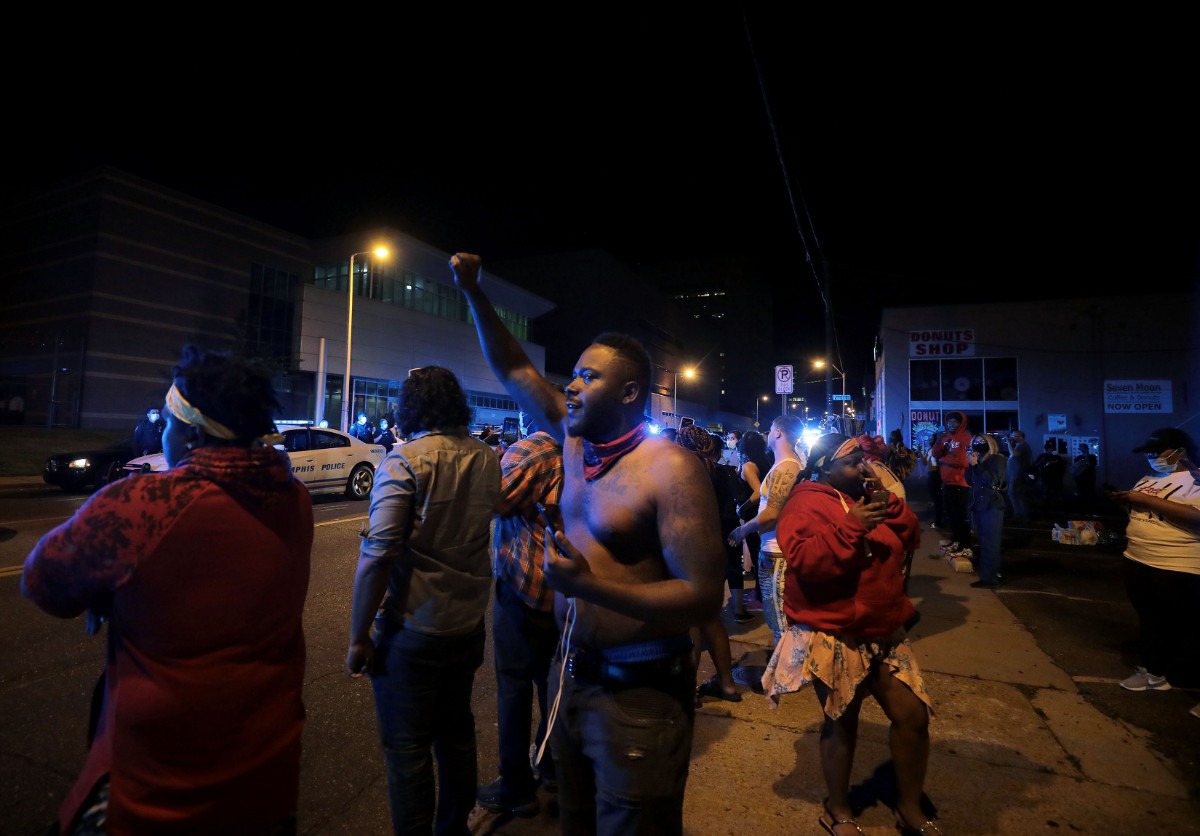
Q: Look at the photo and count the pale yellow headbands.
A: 1